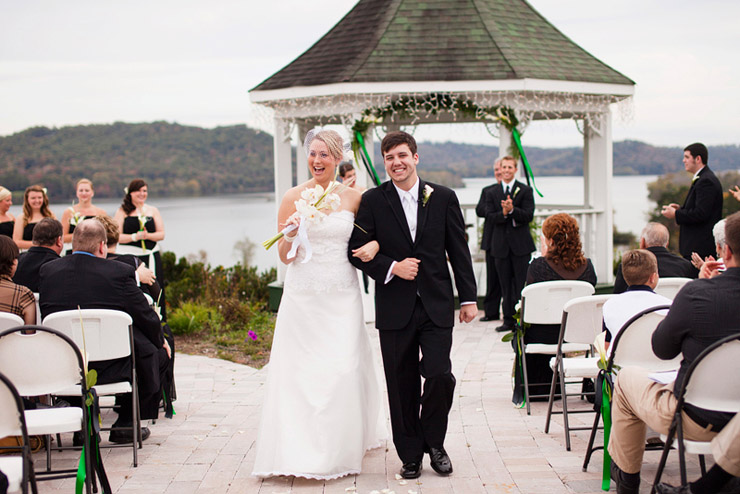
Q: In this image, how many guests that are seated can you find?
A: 9